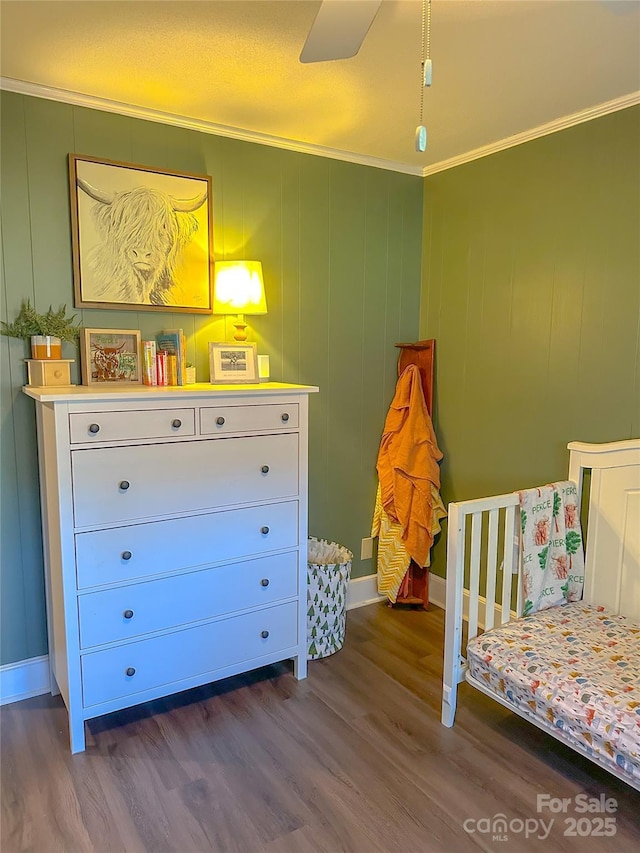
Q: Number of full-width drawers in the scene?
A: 4